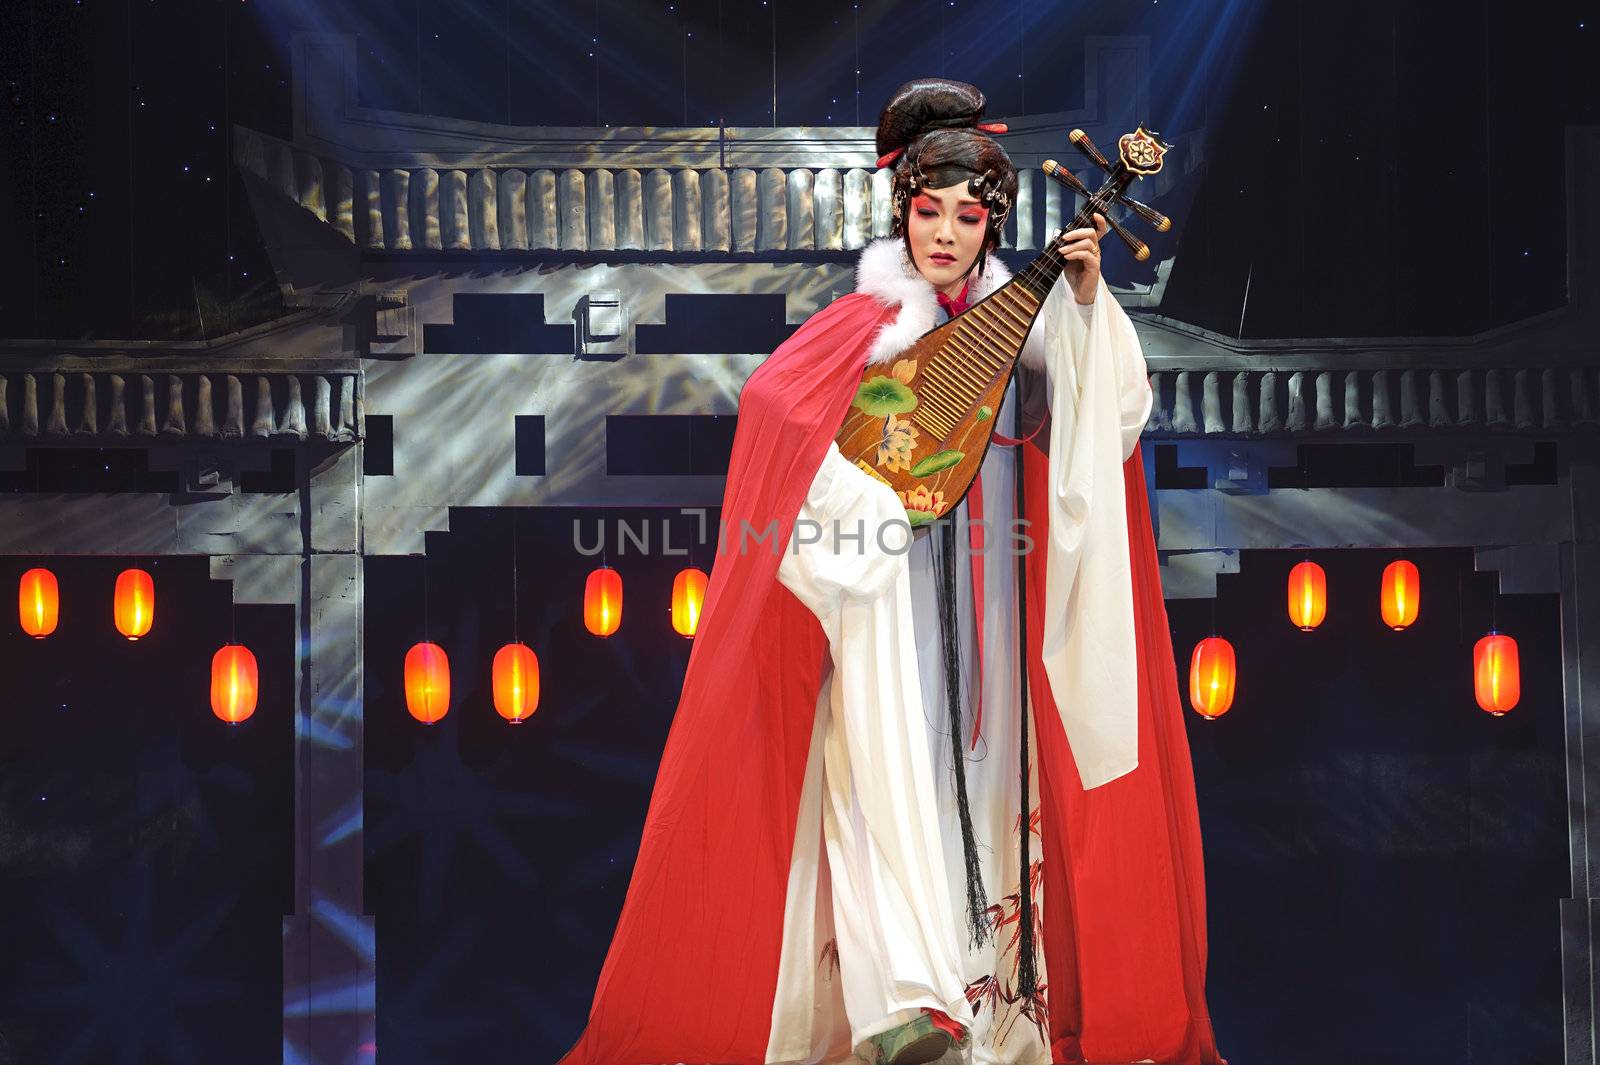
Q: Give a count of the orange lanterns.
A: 11